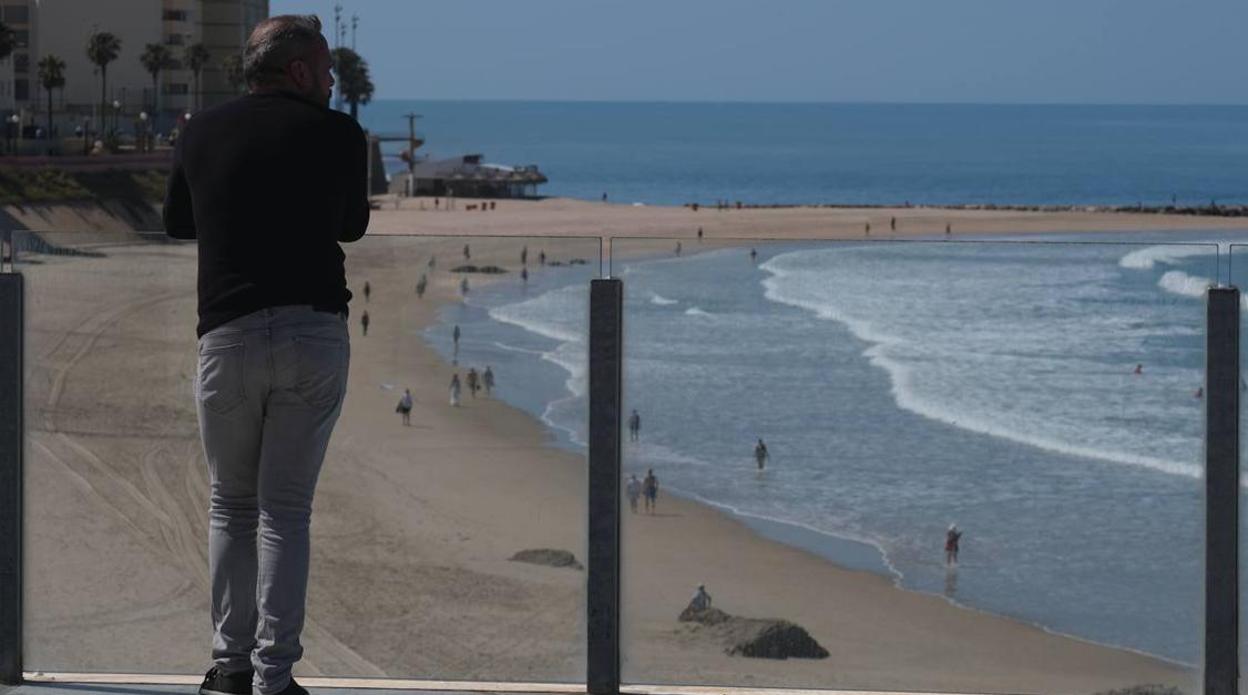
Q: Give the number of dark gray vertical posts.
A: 3